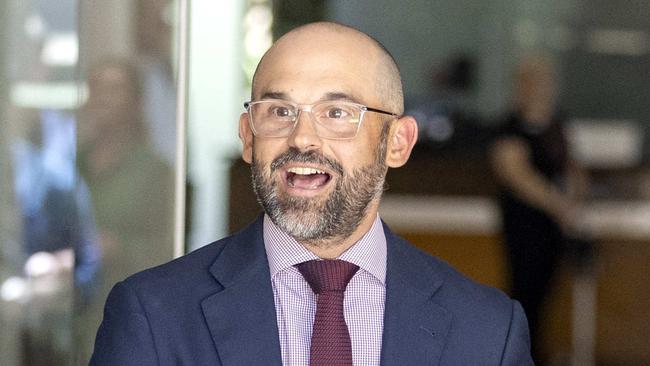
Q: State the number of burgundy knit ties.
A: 1